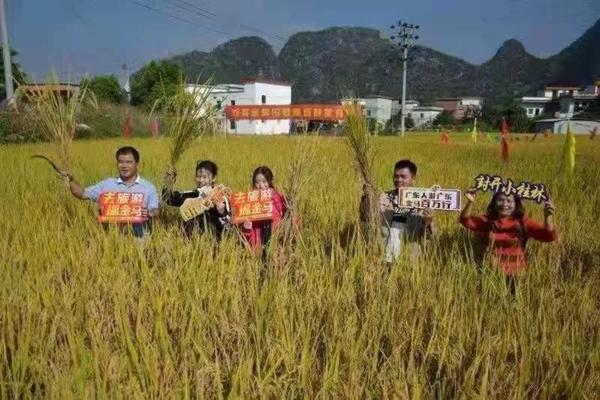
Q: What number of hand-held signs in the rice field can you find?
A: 5